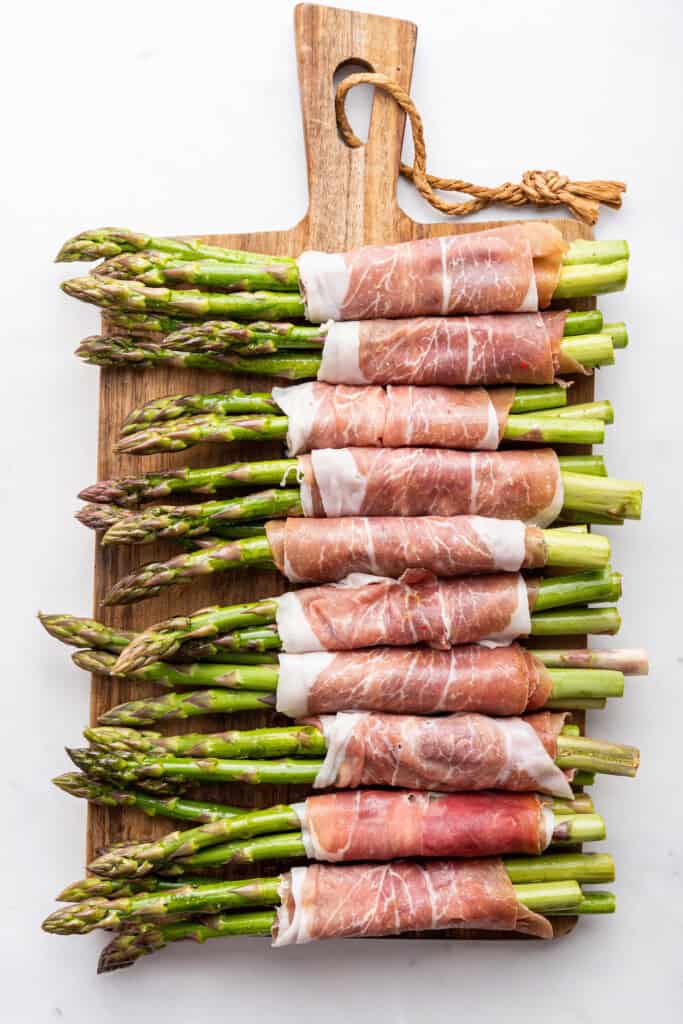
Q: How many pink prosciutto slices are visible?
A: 10